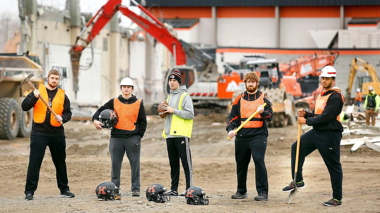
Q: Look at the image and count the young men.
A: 5